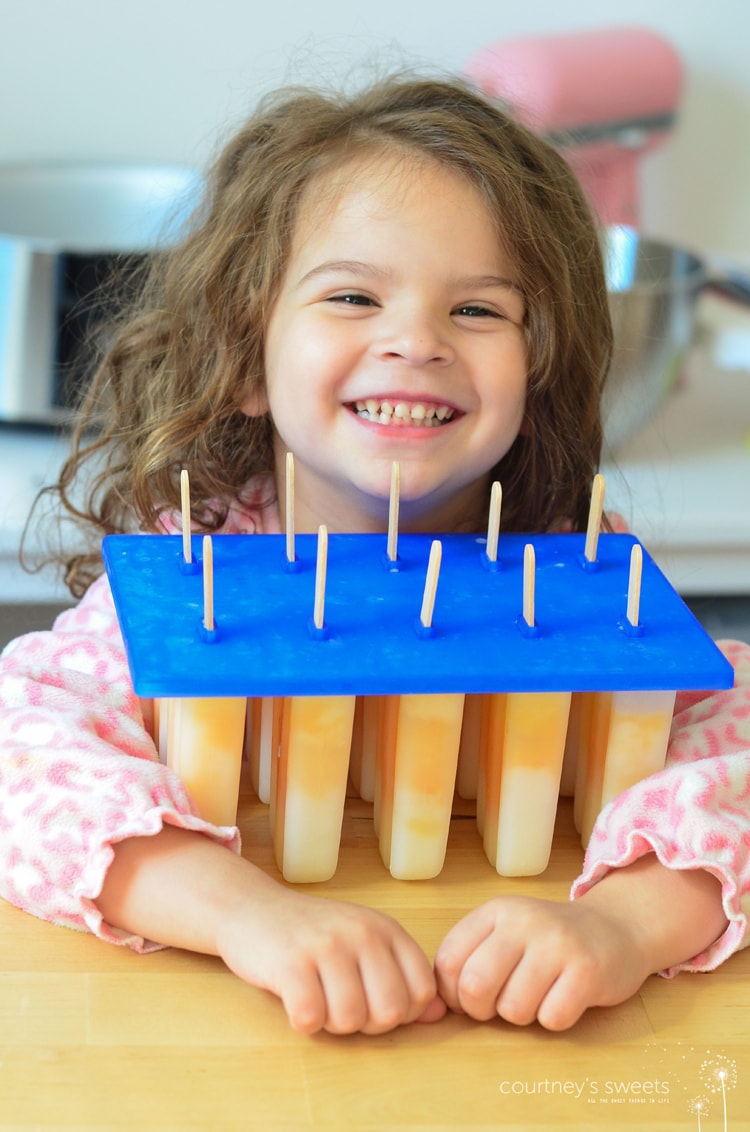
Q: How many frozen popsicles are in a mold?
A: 10